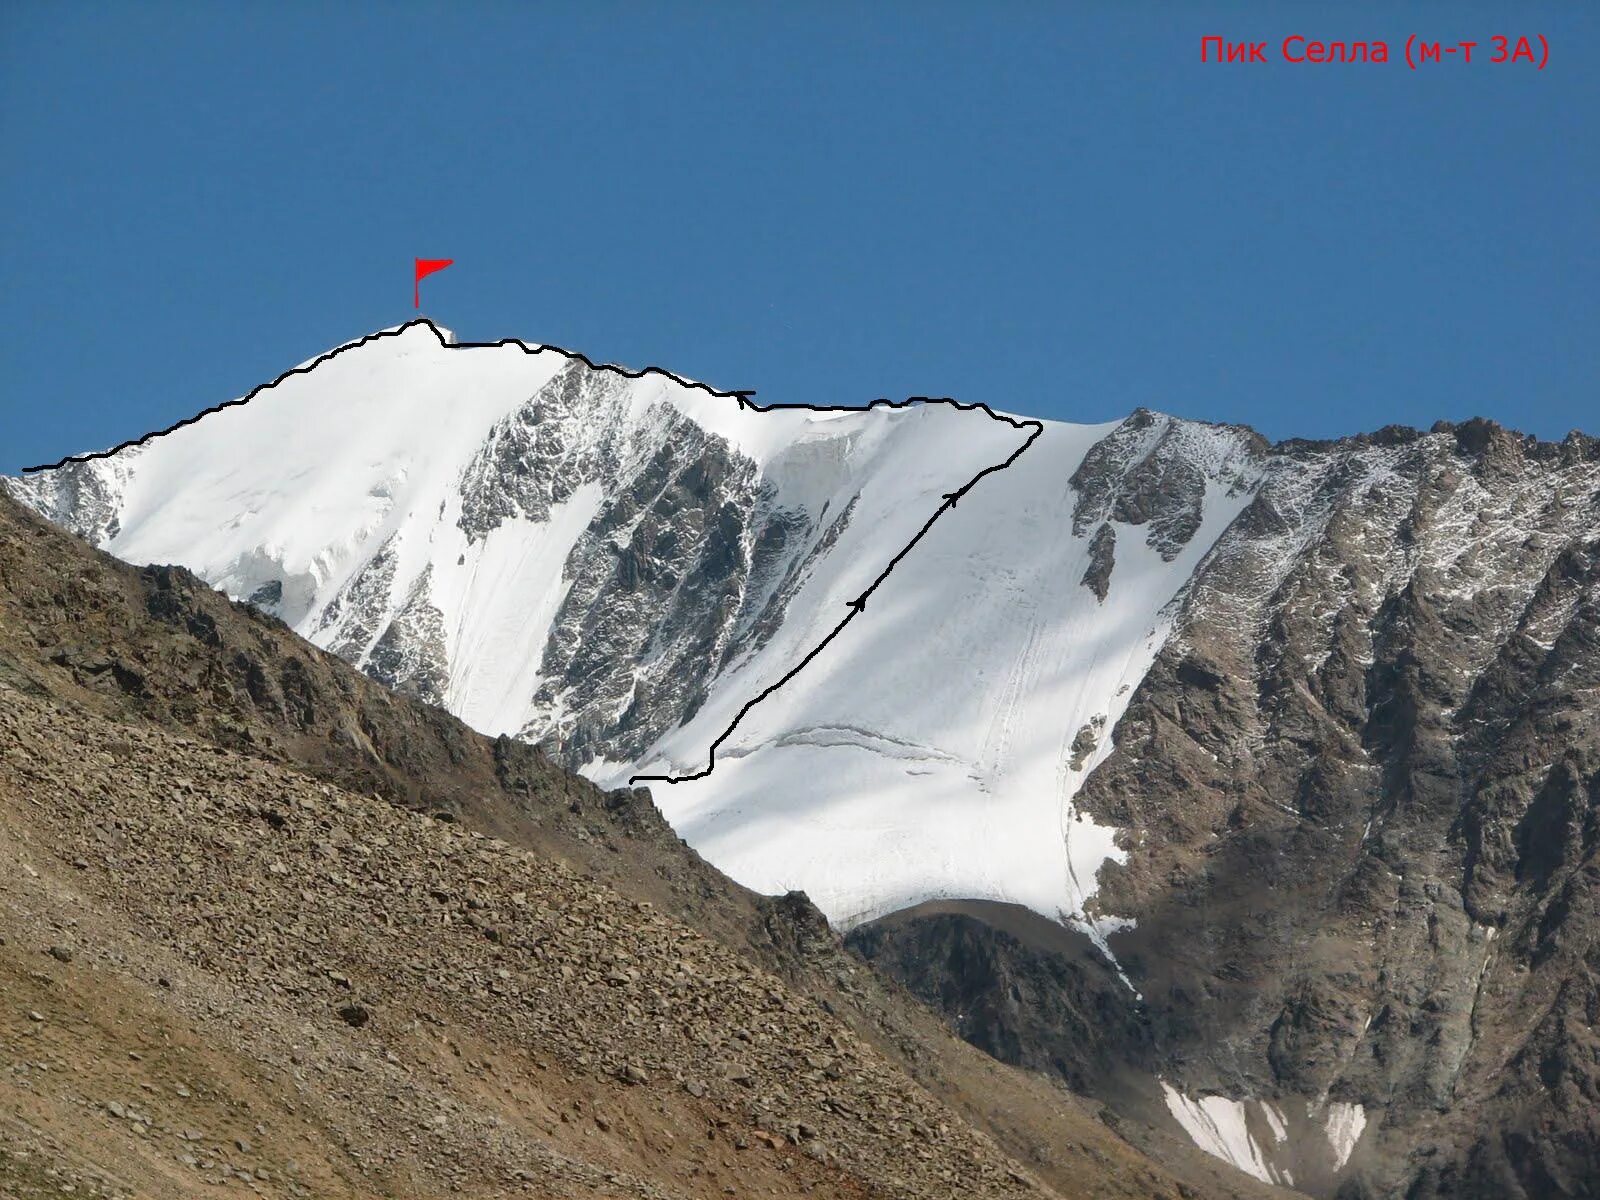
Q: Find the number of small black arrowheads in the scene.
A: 3